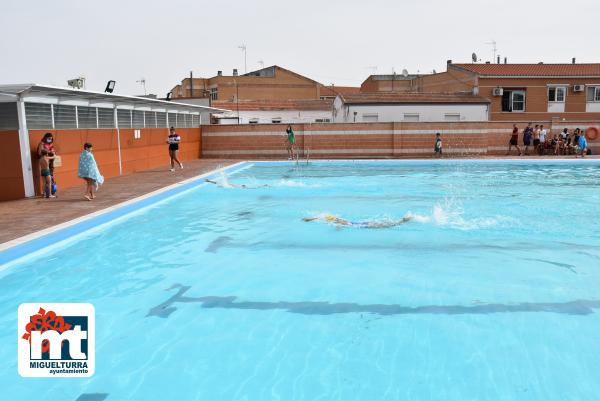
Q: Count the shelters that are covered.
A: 1